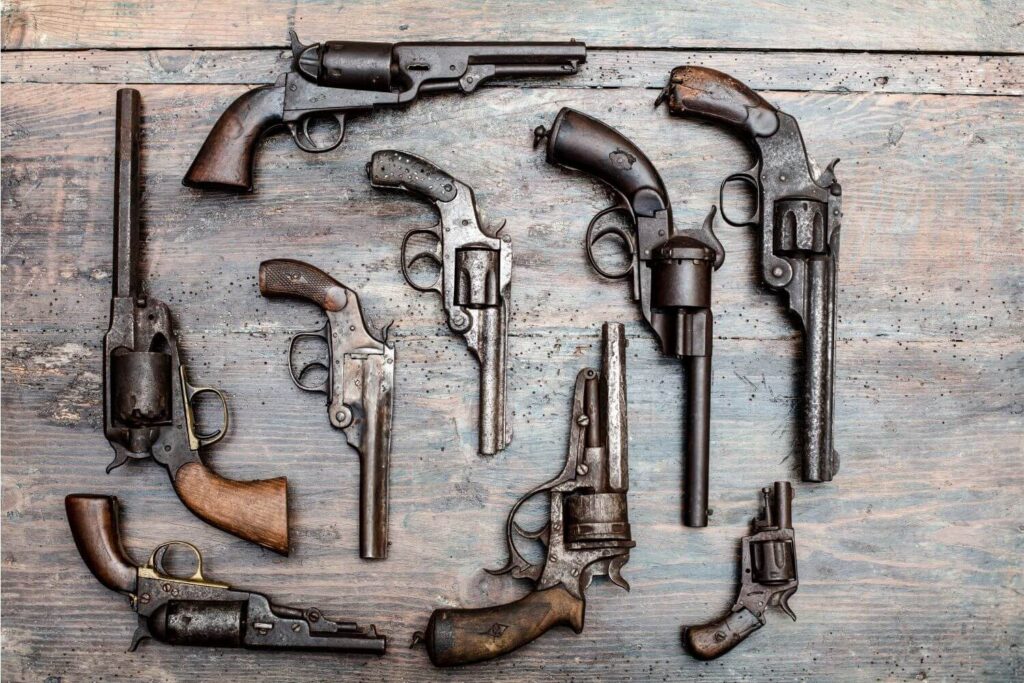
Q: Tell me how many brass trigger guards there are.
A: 2